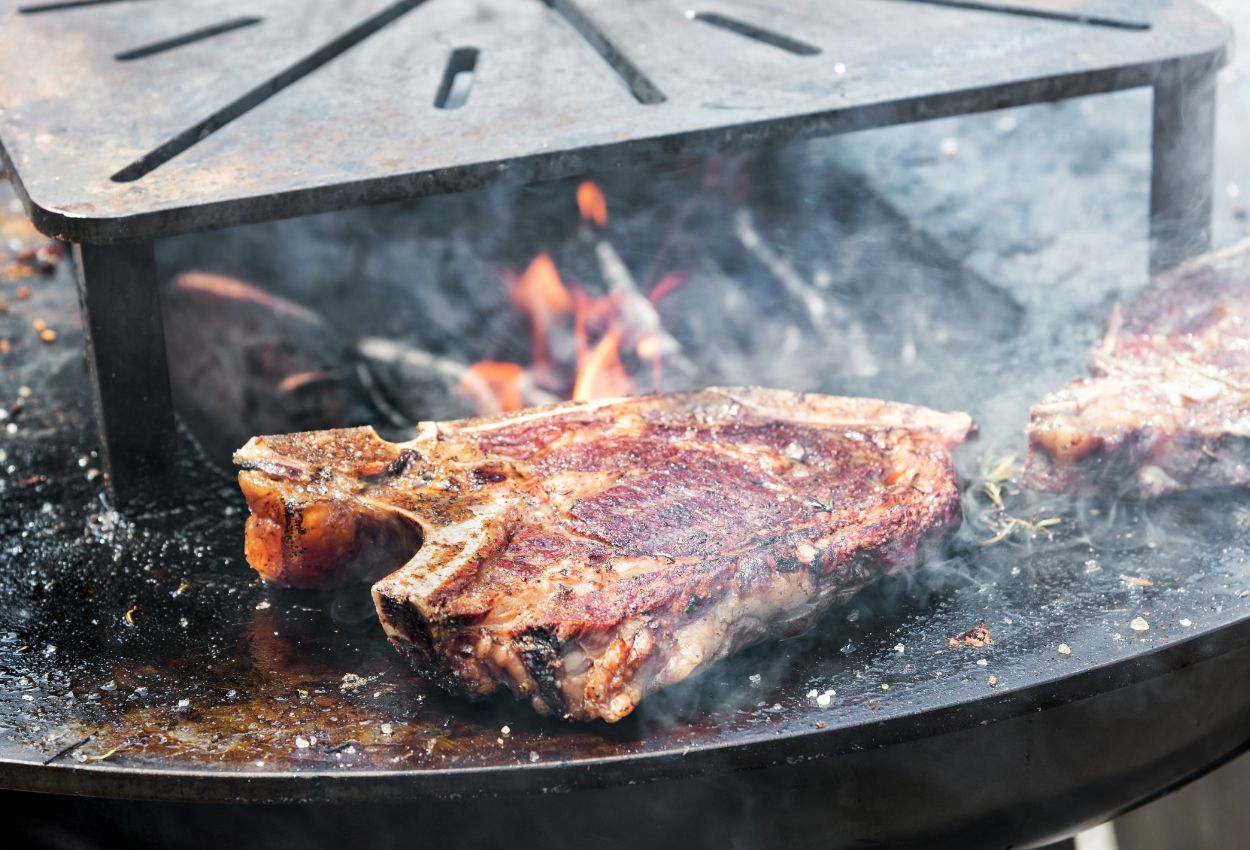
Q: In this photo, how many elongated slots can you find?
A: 7